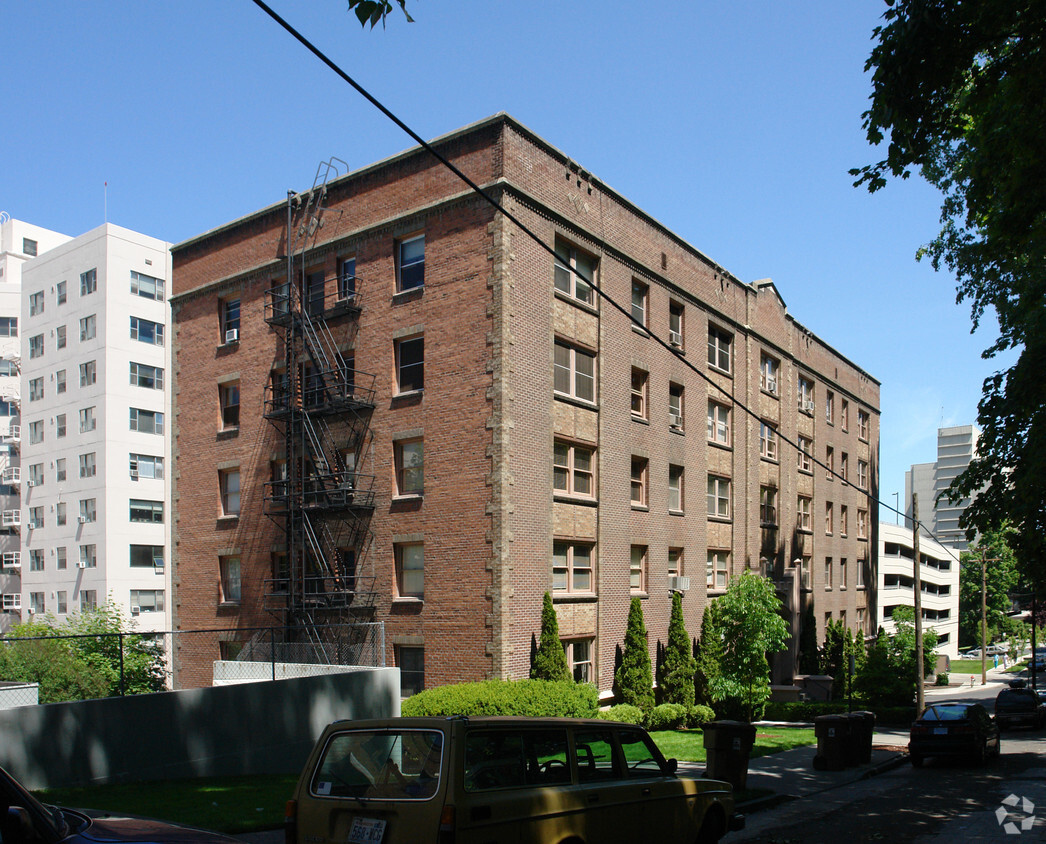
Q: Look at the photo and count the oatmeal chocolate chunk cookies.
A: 0